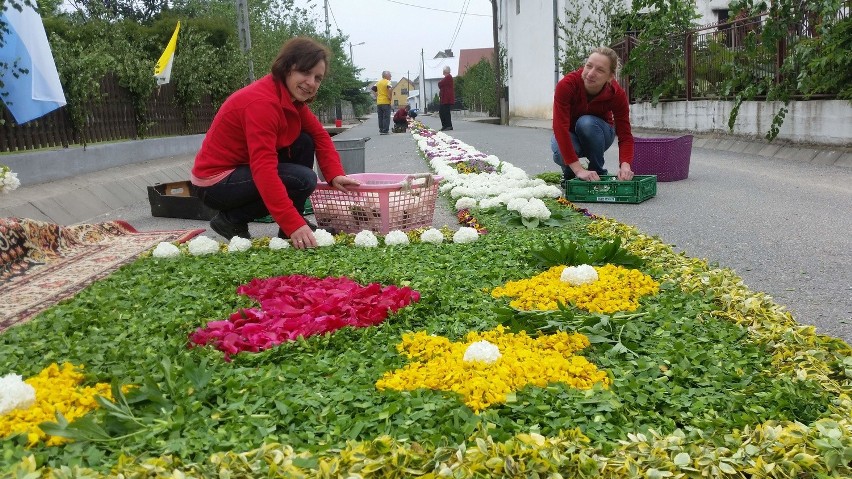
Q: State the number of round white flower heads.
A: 12